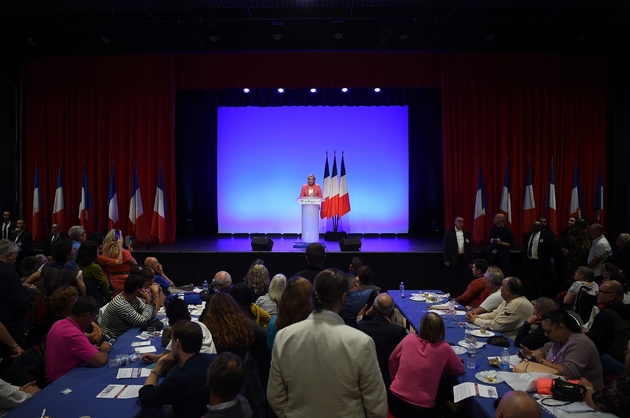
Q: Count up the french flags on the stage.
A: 15